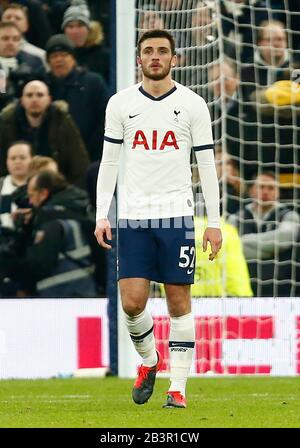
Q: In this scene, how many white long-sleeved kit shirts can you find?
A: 1